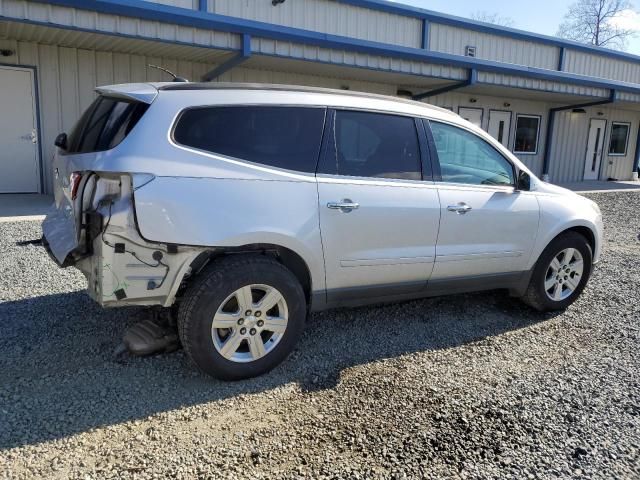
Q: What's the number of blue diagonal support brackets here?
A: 3